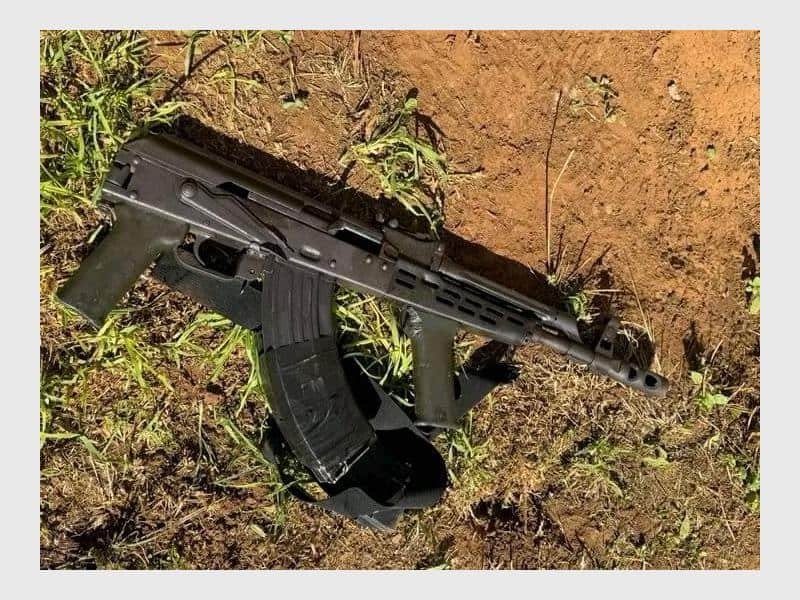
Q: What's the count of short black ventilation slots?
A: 10